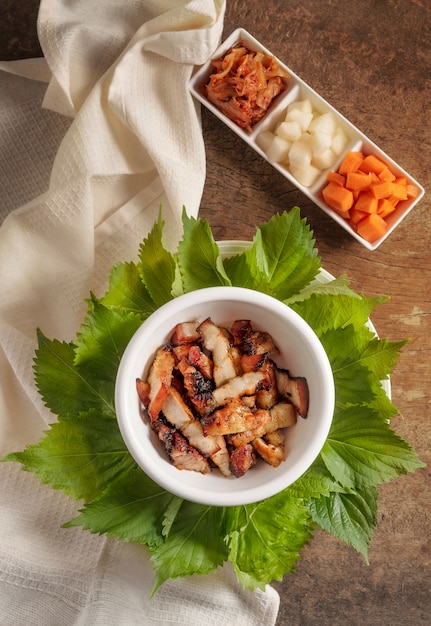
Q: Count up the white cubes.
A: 11